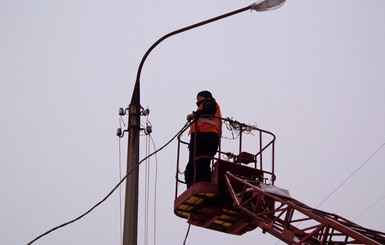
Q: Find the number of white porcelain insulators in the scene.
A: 4